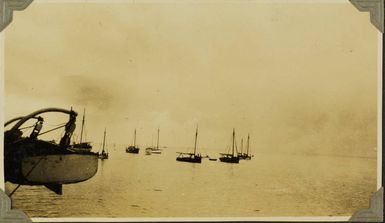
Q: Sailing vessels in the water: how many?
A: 7